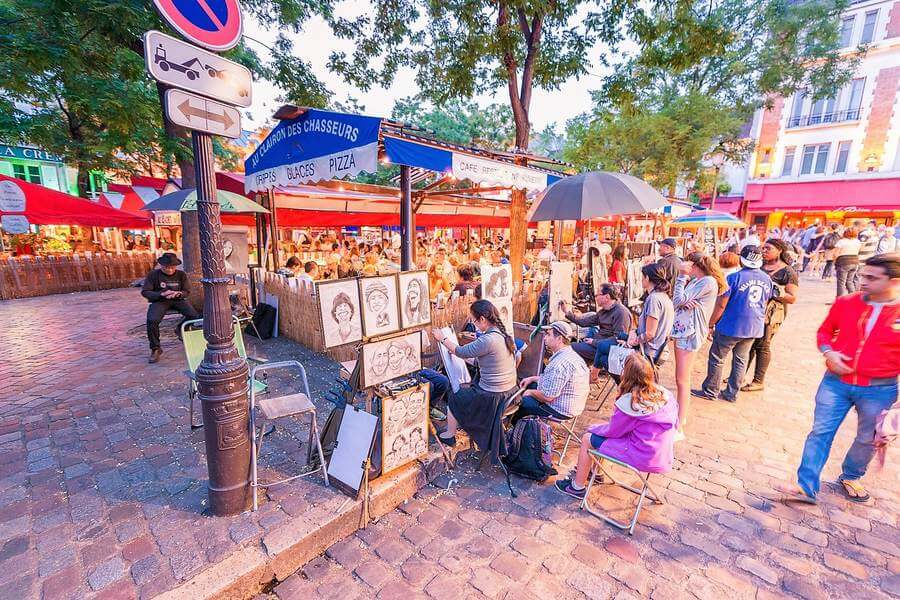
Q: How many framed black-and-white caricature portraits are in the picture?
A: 5